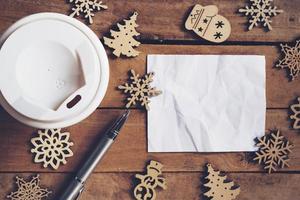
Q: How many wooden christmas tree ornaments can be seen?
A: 2